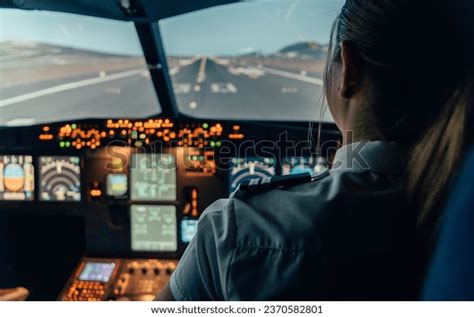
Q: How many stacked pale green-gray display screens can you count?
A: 2